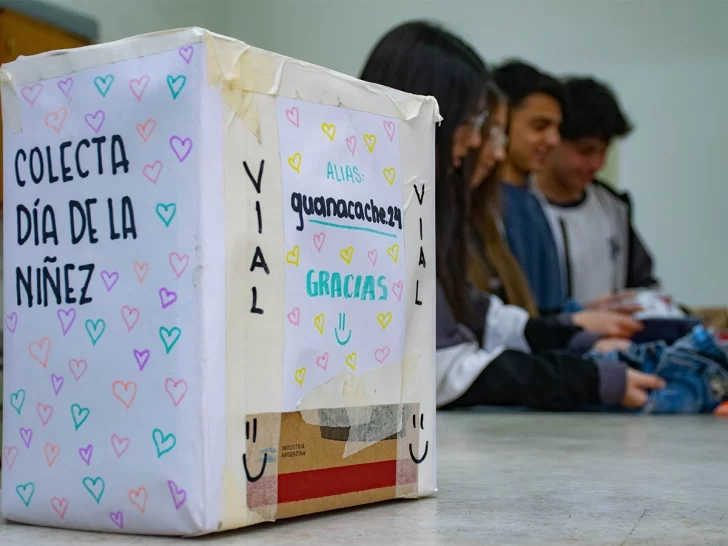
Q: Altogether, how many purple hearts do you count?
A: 14